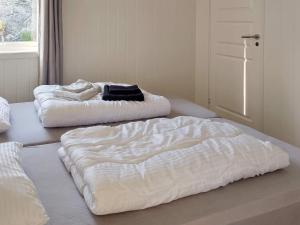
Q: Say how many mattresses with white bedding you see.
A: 2